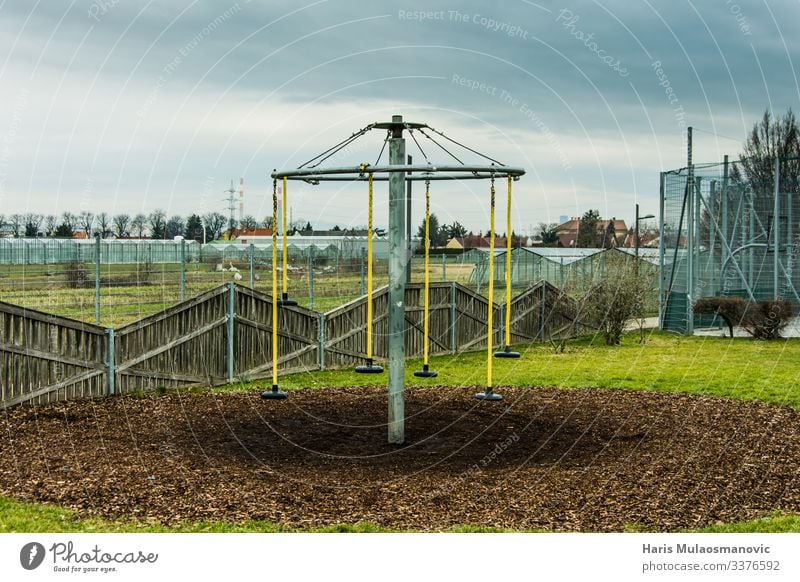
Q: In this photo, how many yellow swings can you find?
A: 6